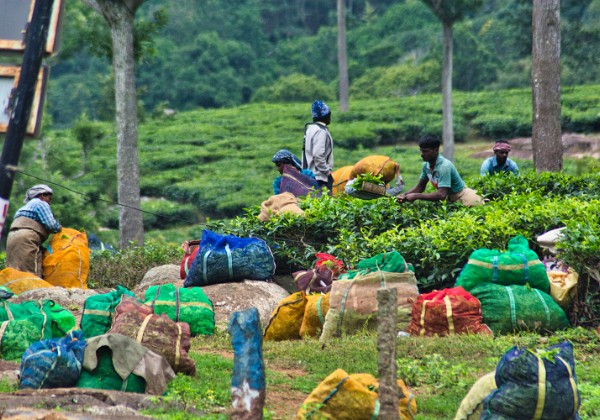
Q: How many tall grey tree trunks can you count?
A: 4